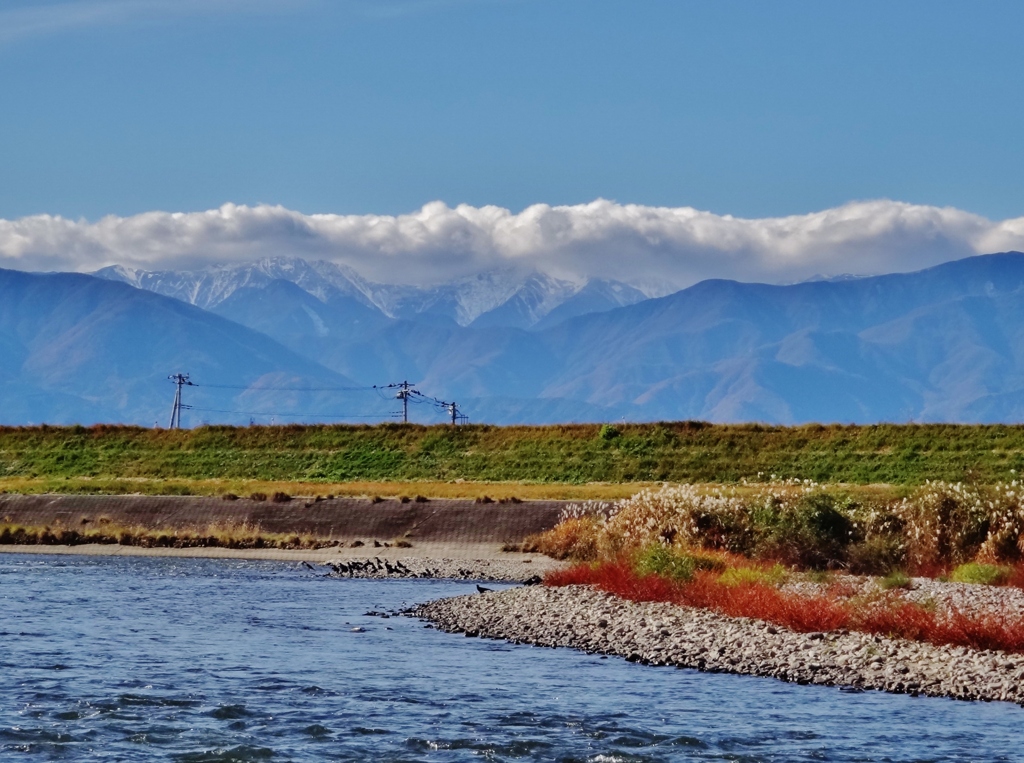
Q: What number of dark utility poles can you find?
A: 3